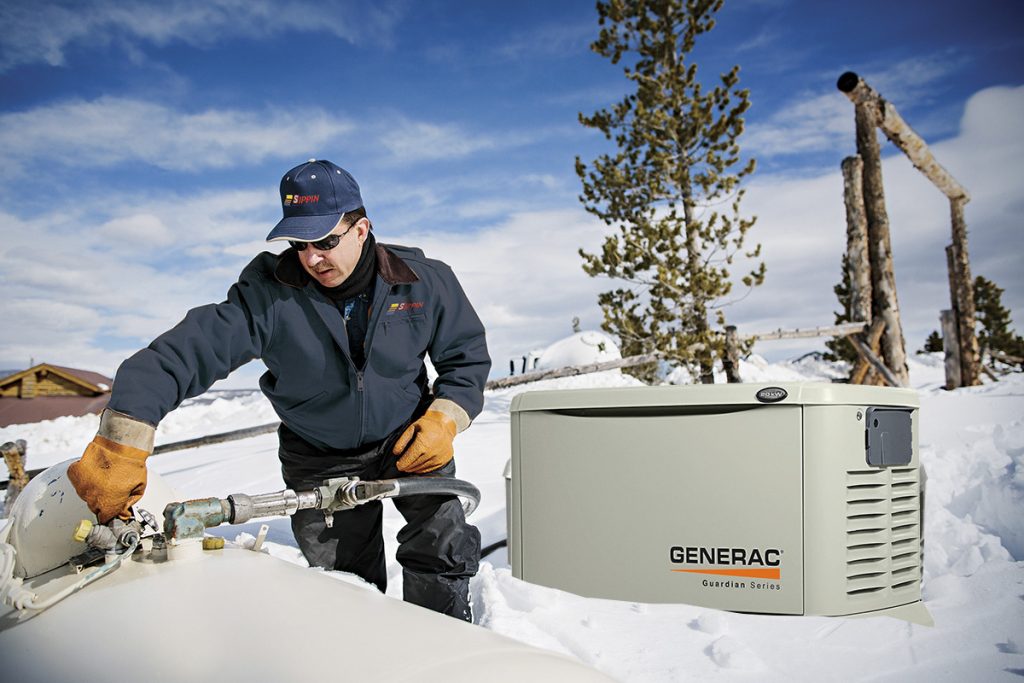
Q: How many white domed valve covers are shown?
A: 1